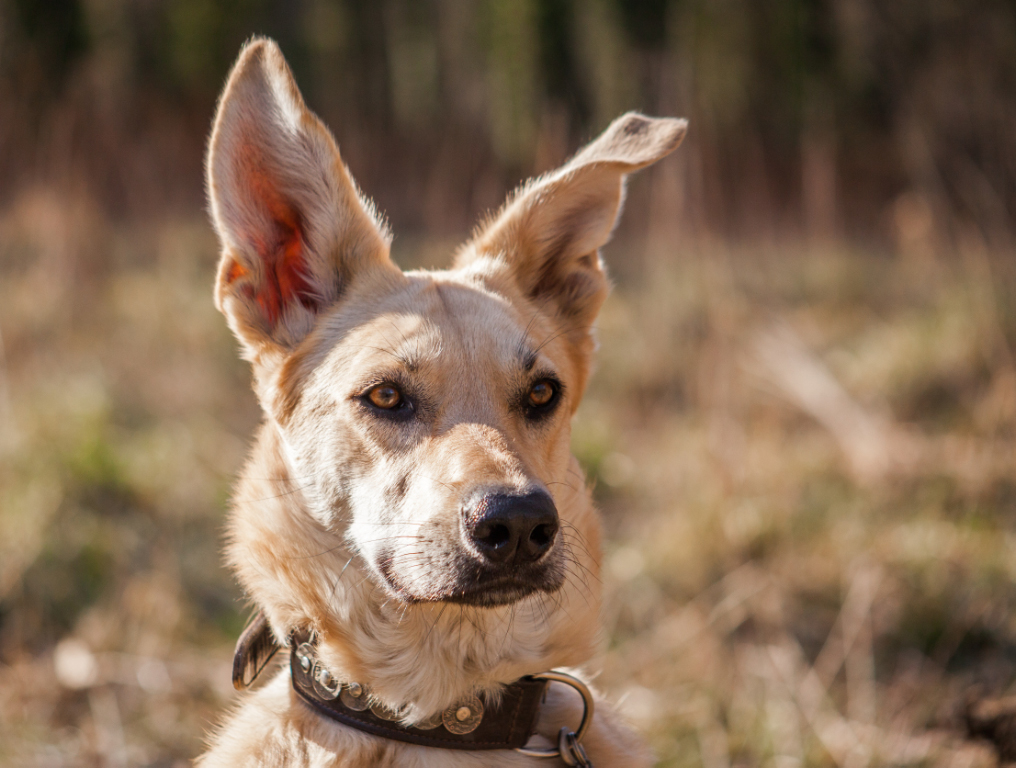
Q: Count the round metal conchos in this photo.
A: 6